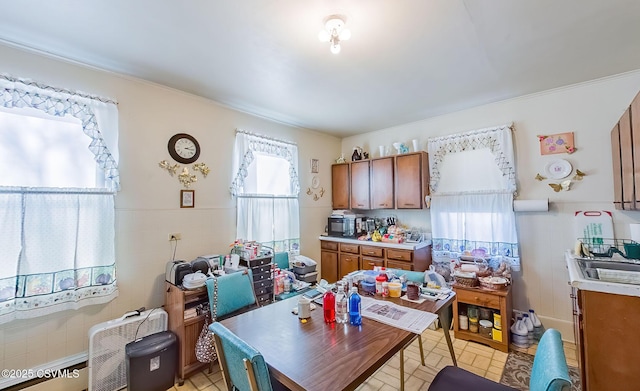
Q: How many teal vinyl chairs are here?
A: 5